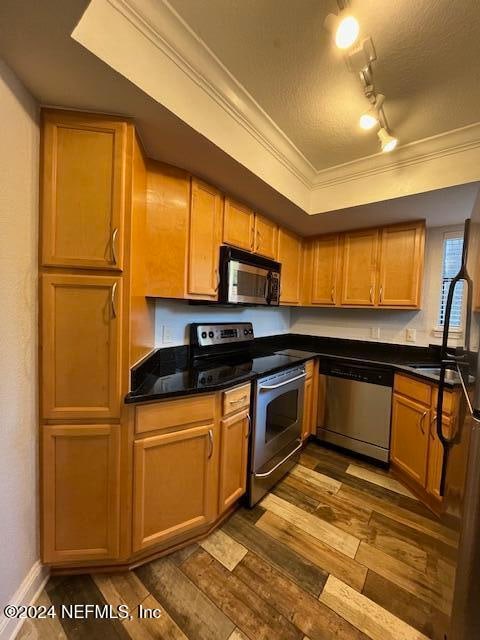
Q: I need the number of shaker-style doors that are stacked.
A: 3